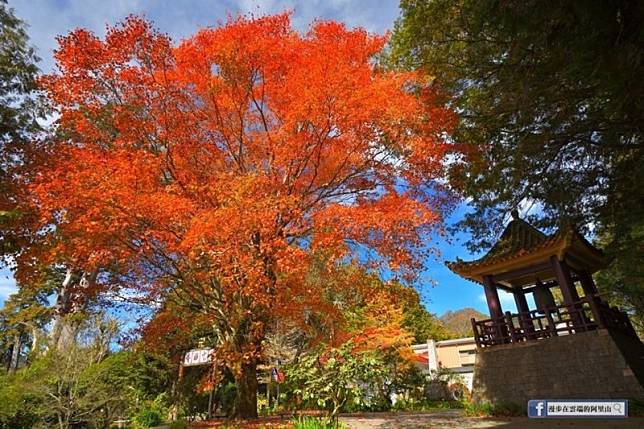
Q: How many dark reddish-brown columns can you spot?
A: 4